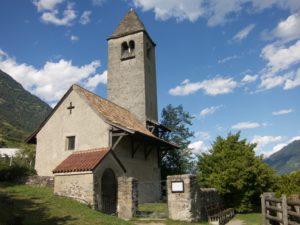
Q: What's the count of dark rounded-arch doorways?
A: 1